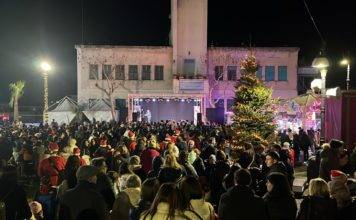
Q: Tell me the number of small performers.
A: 1